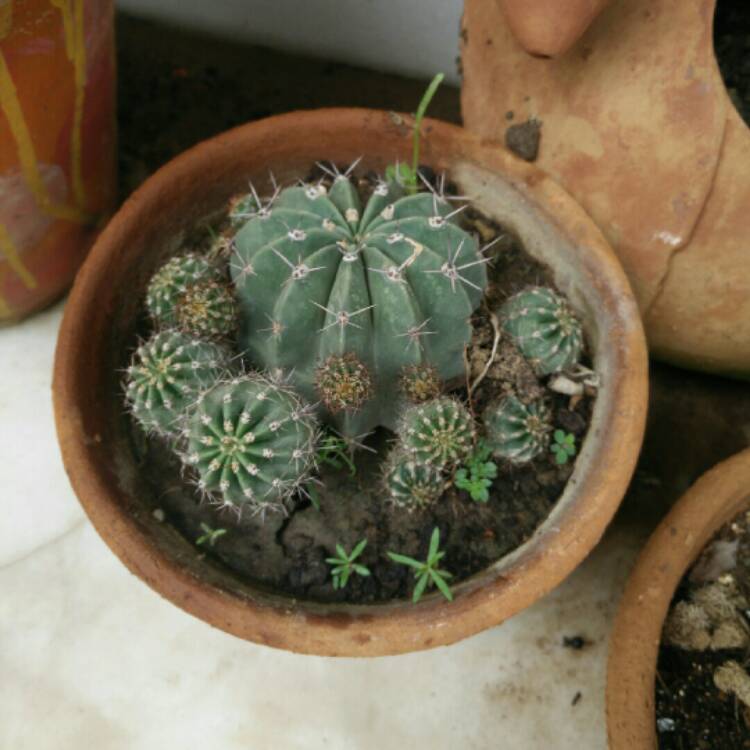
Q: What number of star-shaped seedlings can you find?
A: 3